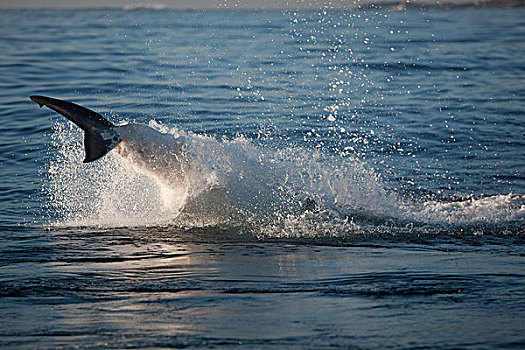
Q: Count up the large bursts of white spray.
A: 1